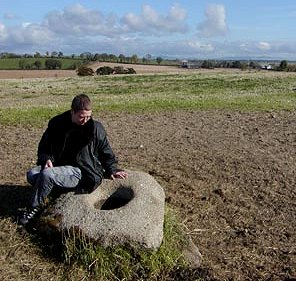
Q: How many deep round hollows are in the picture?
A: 1